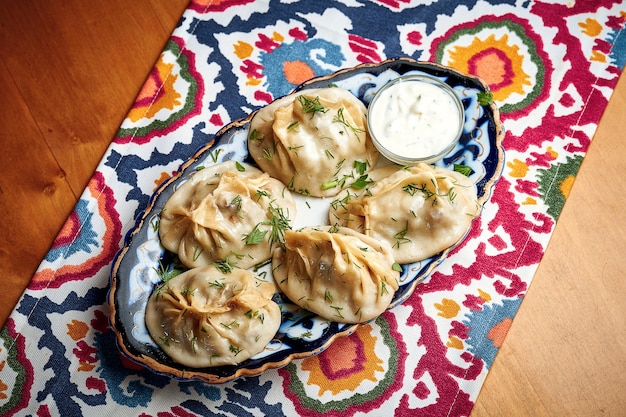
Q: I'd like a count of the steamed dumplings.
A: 5